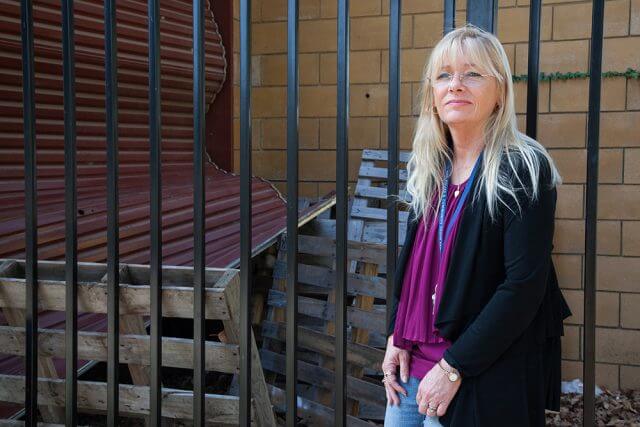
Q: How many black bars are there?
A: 13